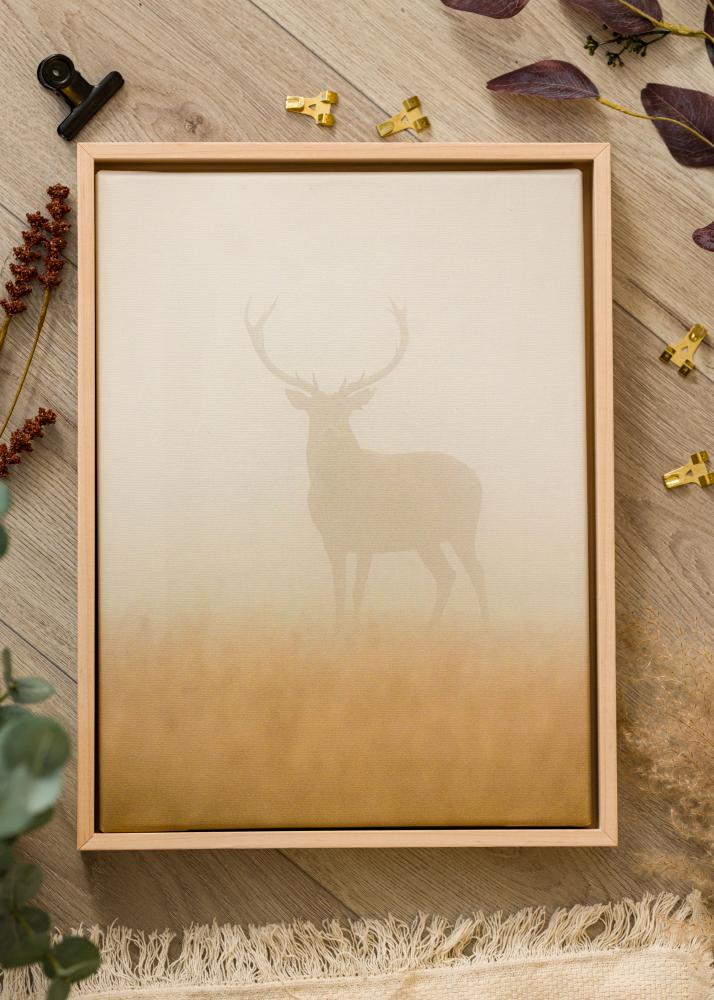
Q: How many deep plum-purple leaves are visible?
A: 6